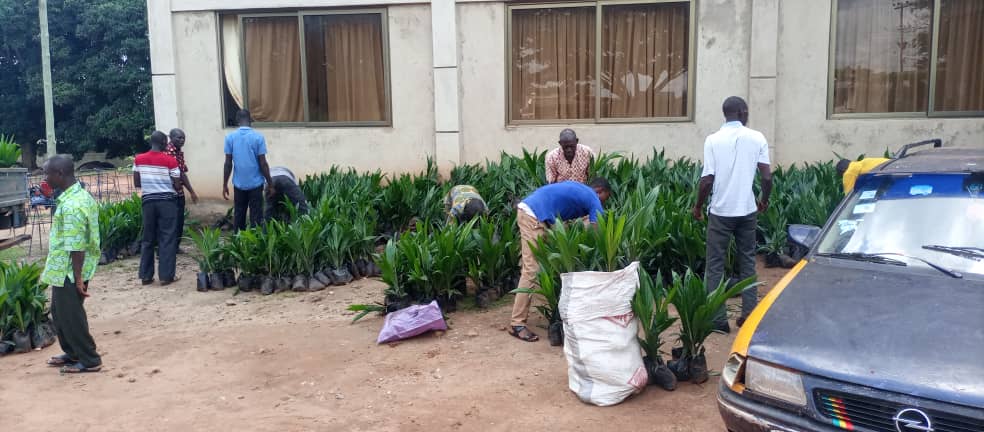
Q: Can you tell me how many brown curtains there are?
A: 6